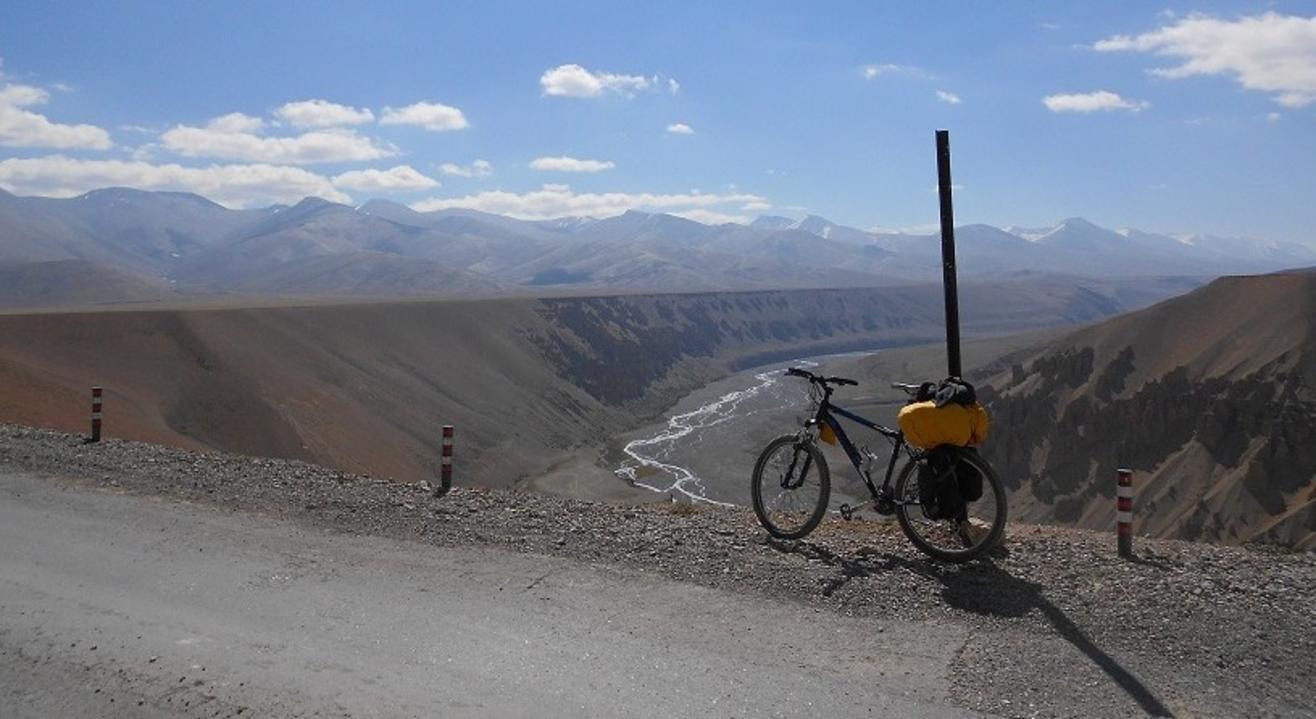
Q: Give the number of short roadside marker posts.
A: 3